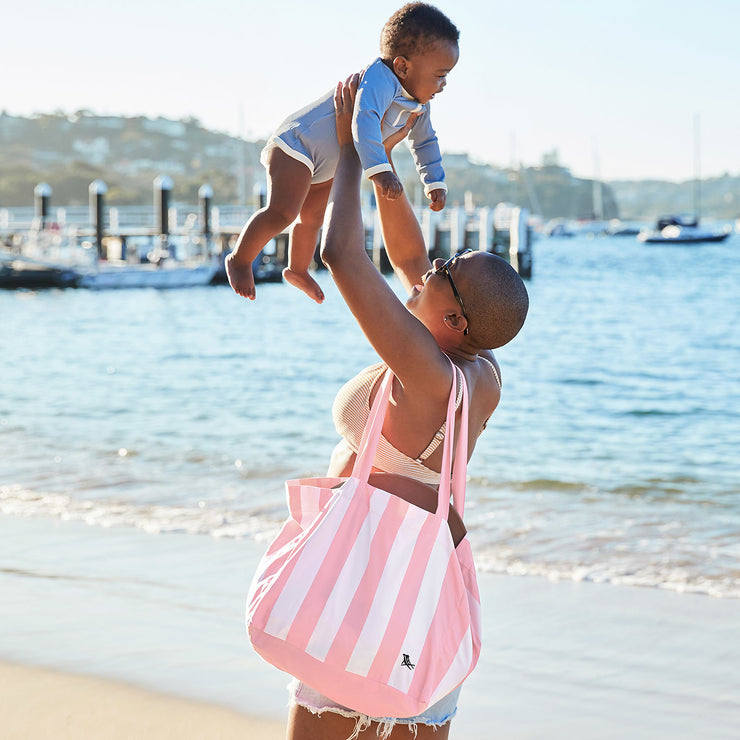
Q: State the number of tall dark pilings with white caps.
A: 5